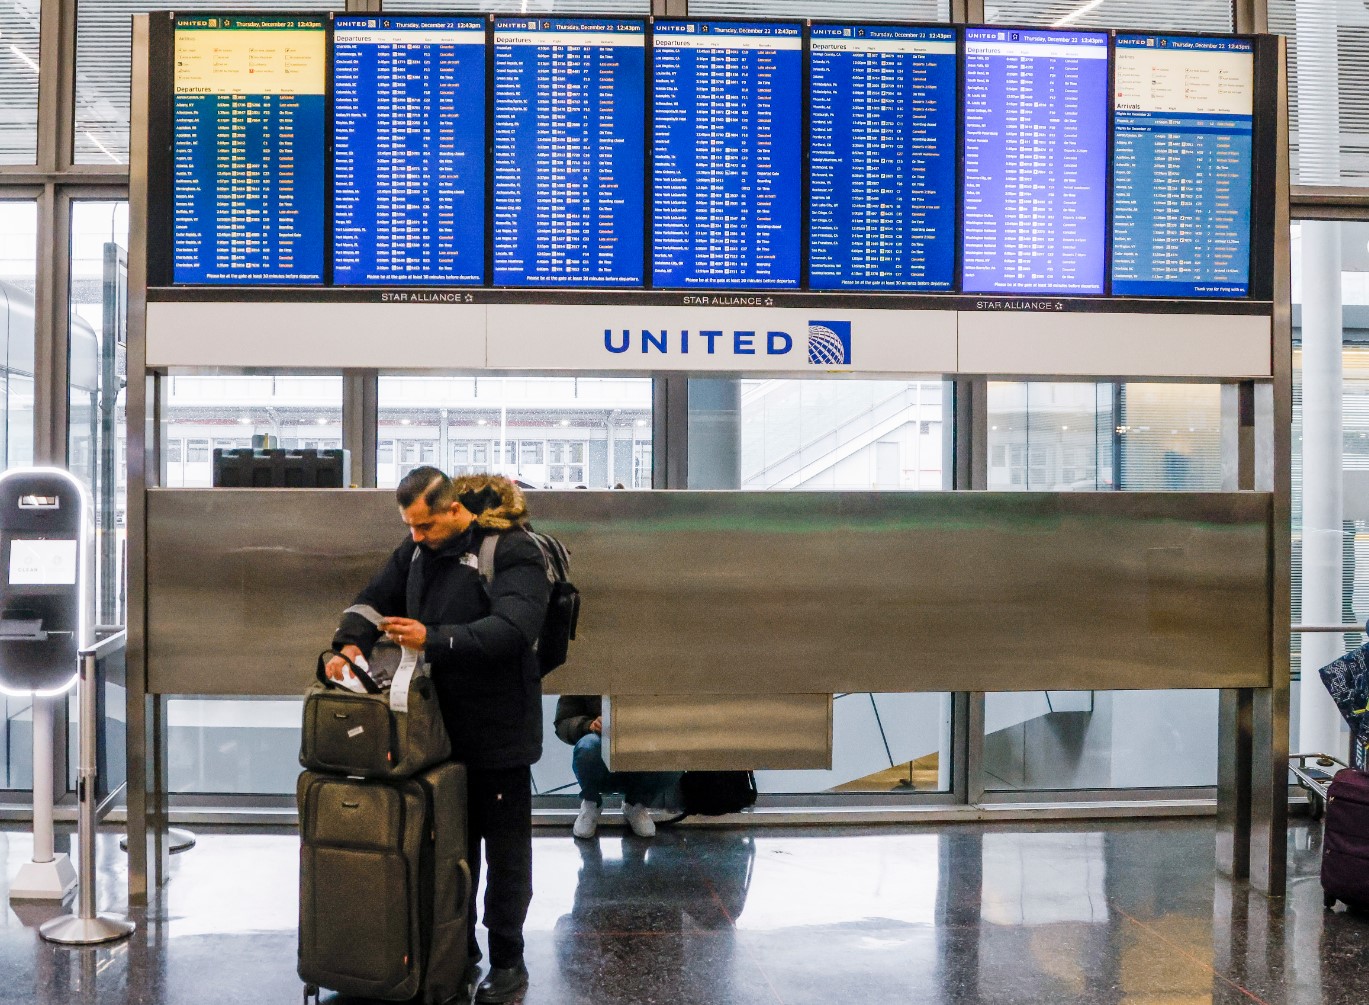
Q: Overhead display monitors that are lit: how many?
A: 7